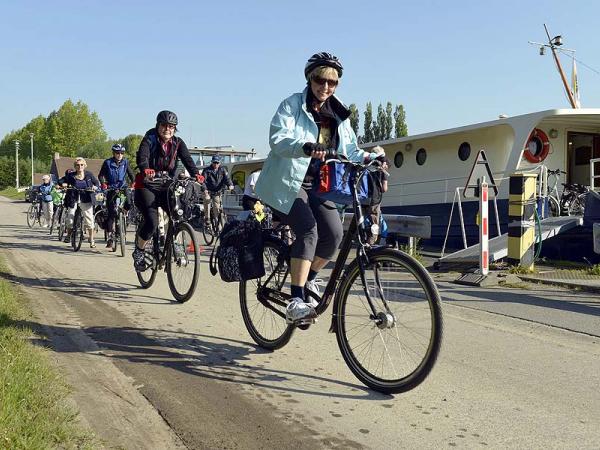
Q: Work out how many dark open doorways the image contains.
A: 1